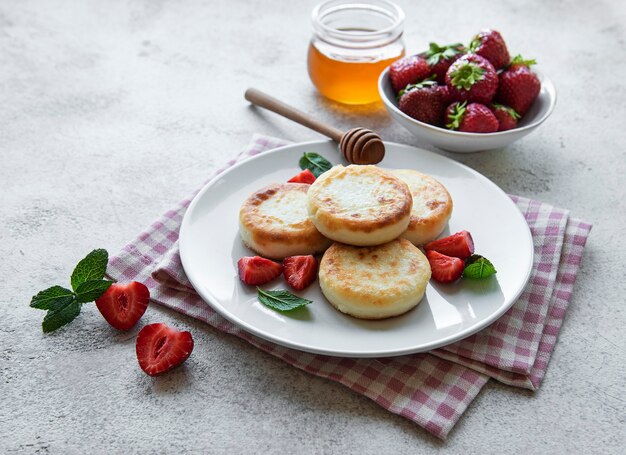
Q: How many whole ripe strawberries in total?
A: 8